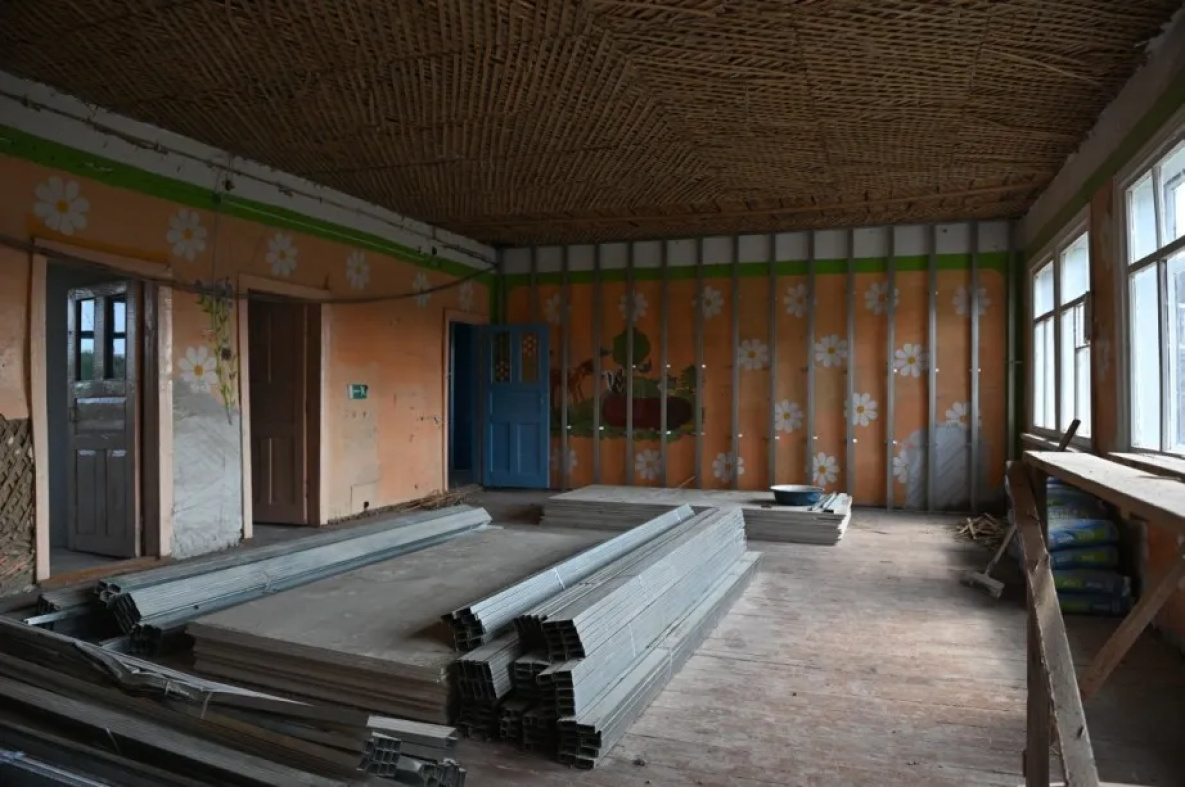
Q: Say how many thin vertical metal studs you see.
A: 15